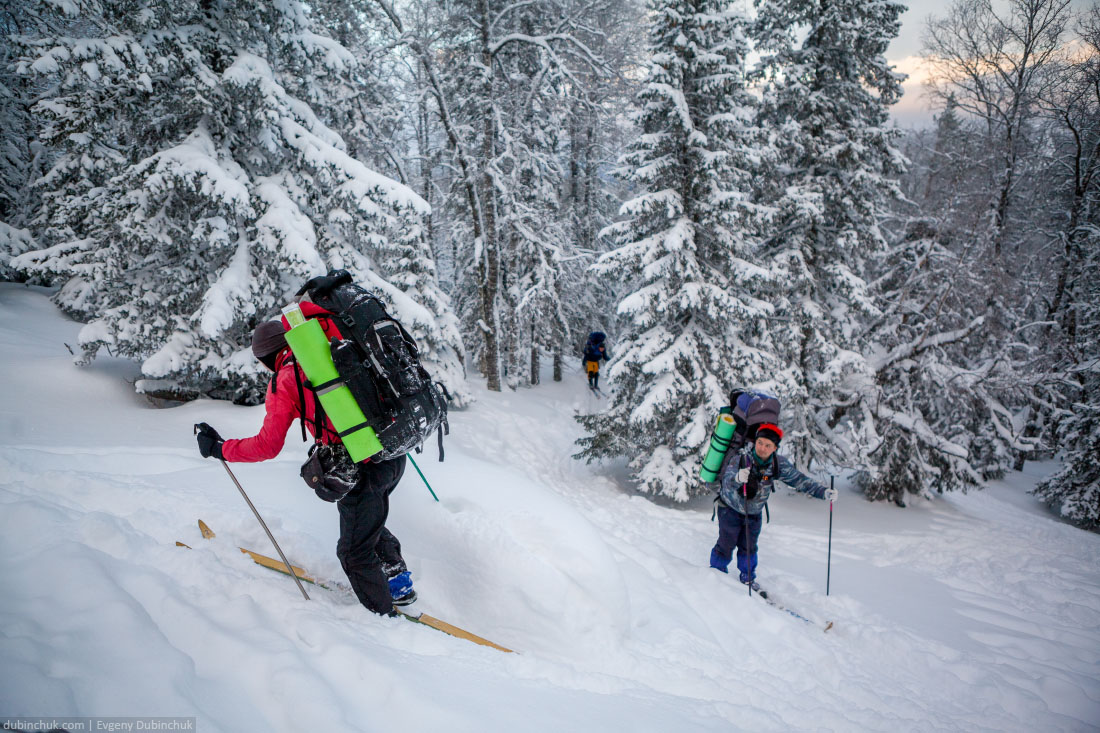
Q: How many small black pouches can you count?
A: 1